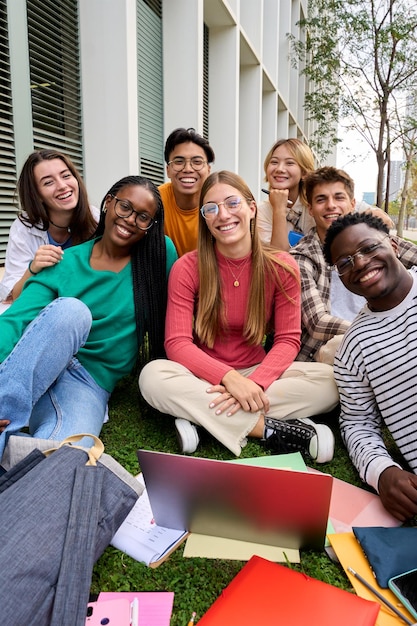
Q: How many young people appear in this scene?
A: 7